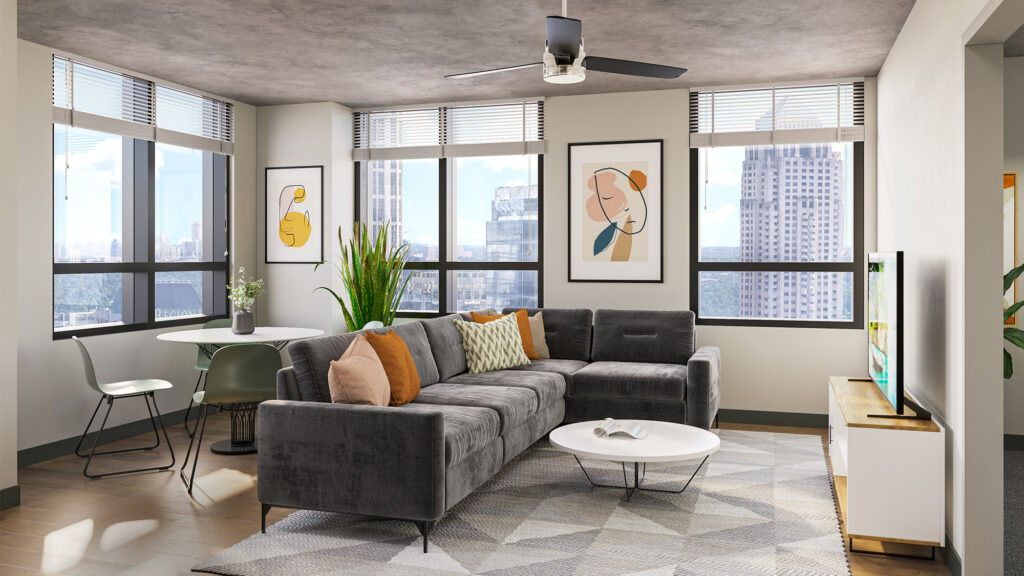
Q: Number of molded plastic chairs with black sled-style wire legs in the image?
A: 3